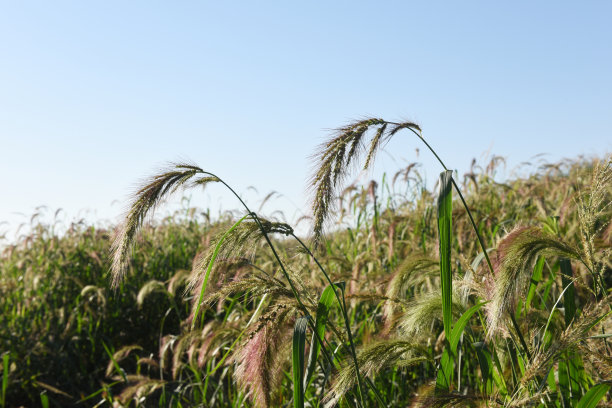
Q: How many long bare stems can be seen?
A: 3